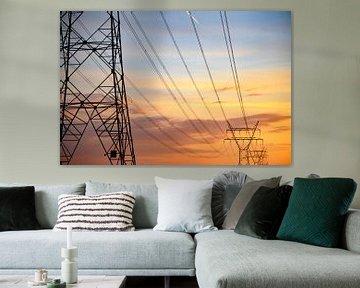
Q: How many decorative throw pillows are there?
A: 7